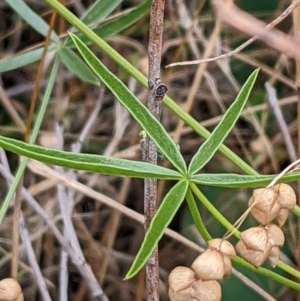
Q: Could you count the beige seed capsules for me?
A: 5